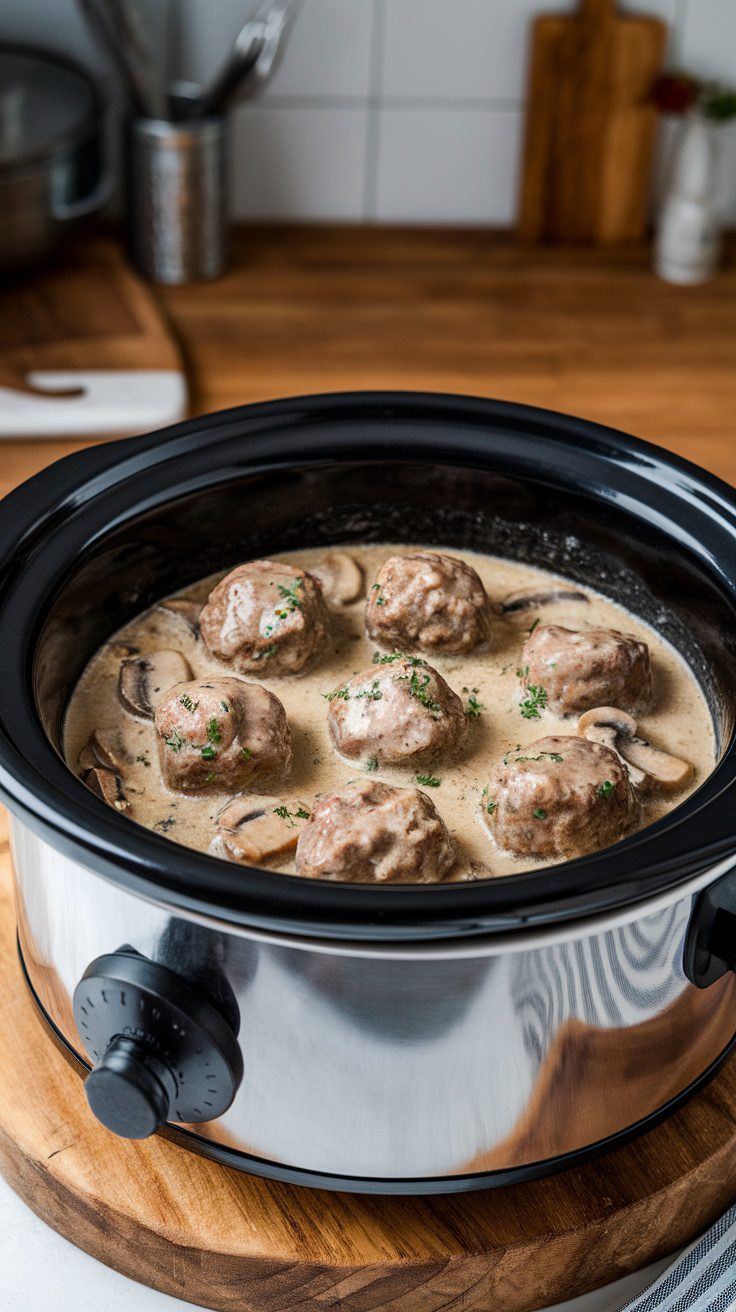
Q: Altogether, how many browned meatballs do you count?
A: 7